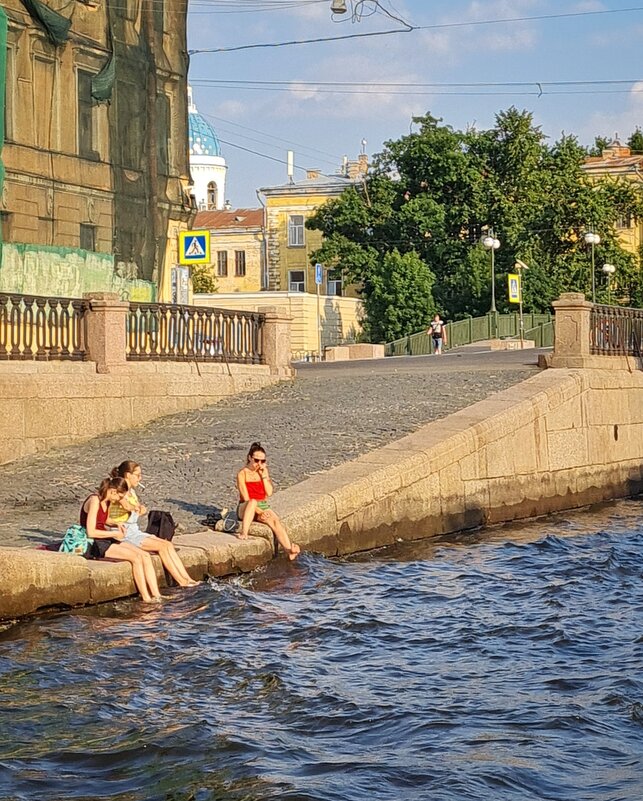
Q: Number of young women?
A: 3